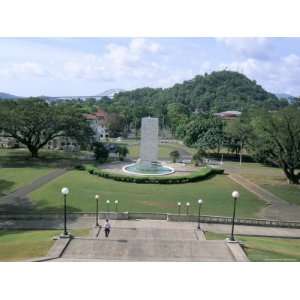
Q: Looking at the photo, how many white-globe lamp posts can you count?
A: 8